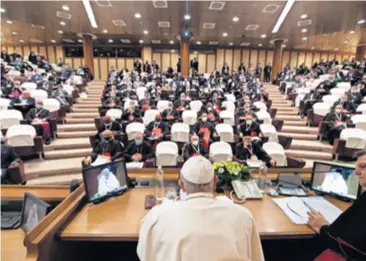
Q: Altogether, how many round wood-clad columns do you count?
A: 3